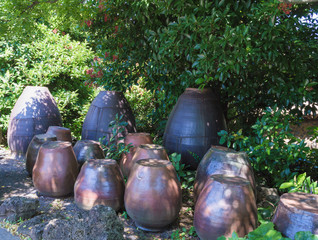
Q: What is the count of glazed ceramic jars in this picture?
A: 14